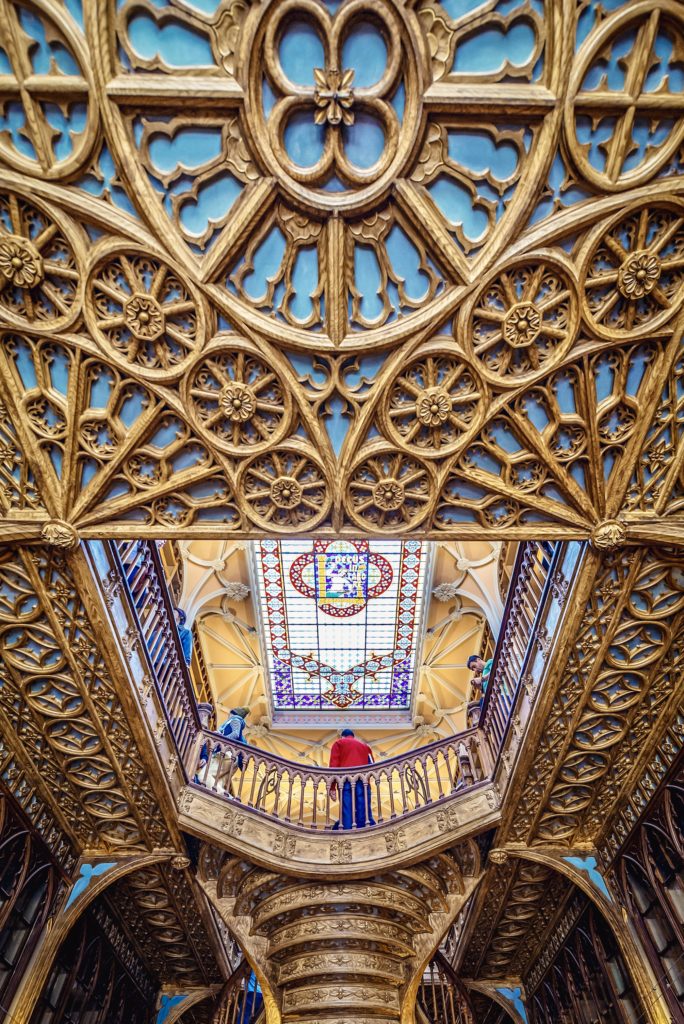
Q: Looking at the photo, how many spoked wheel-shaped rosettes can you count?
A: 8